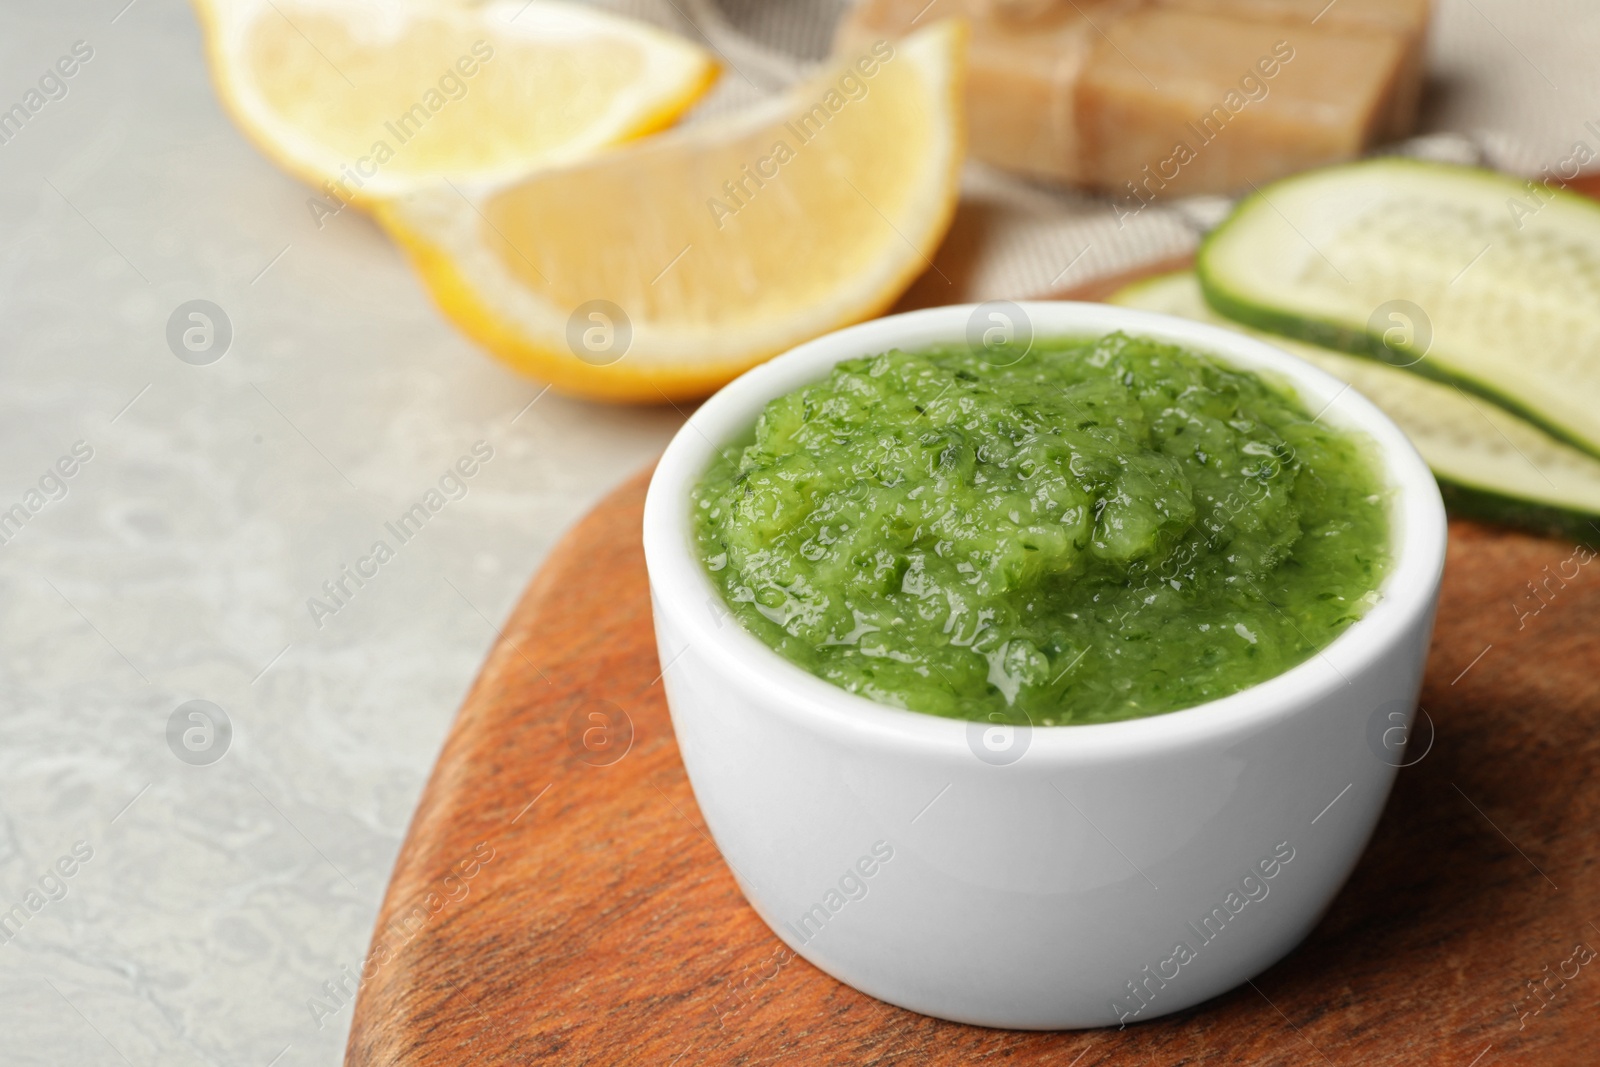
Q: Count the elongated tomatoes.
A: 0